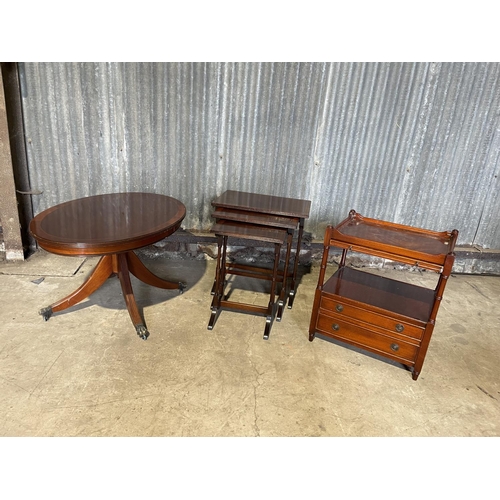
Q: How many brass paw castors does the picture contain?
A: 3